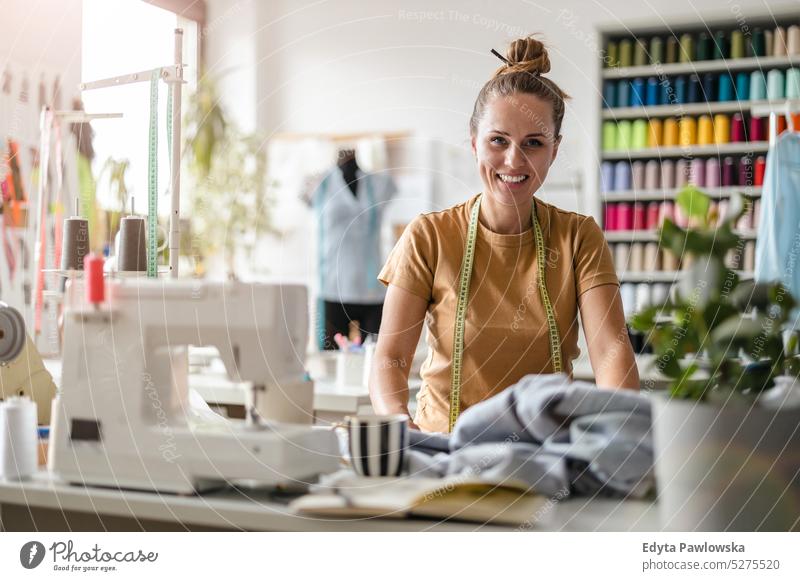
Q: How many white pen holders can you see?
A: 1